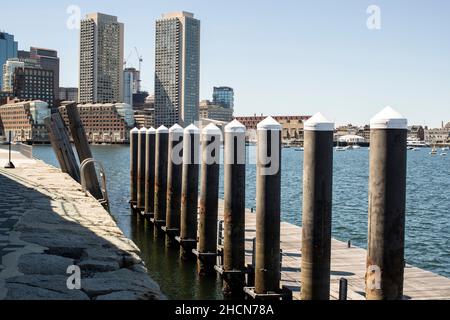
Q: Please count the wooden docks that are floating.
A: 1